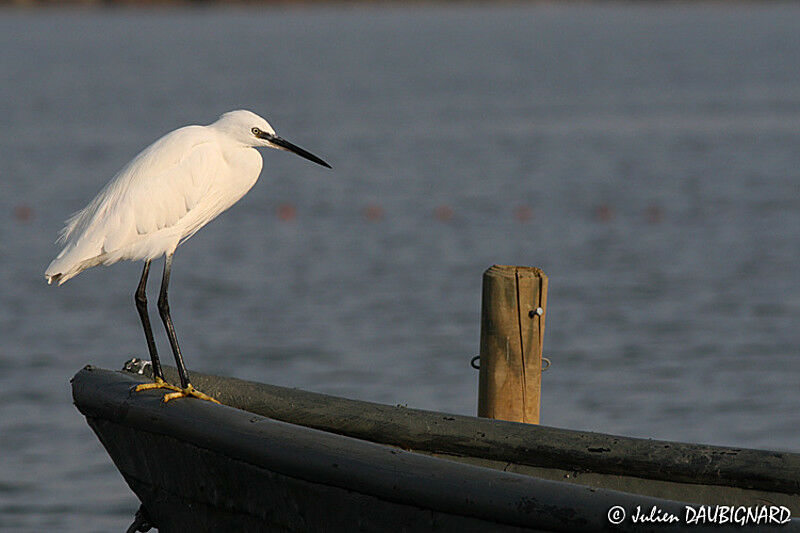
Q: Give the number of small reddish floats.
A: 7